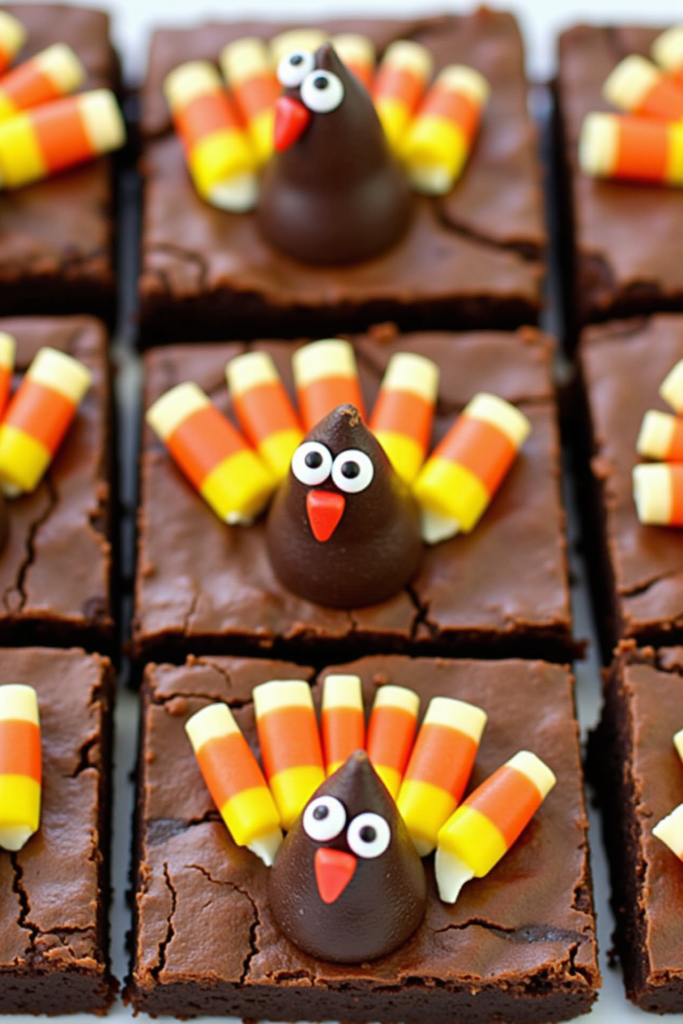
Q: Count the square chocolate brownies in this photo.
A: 9